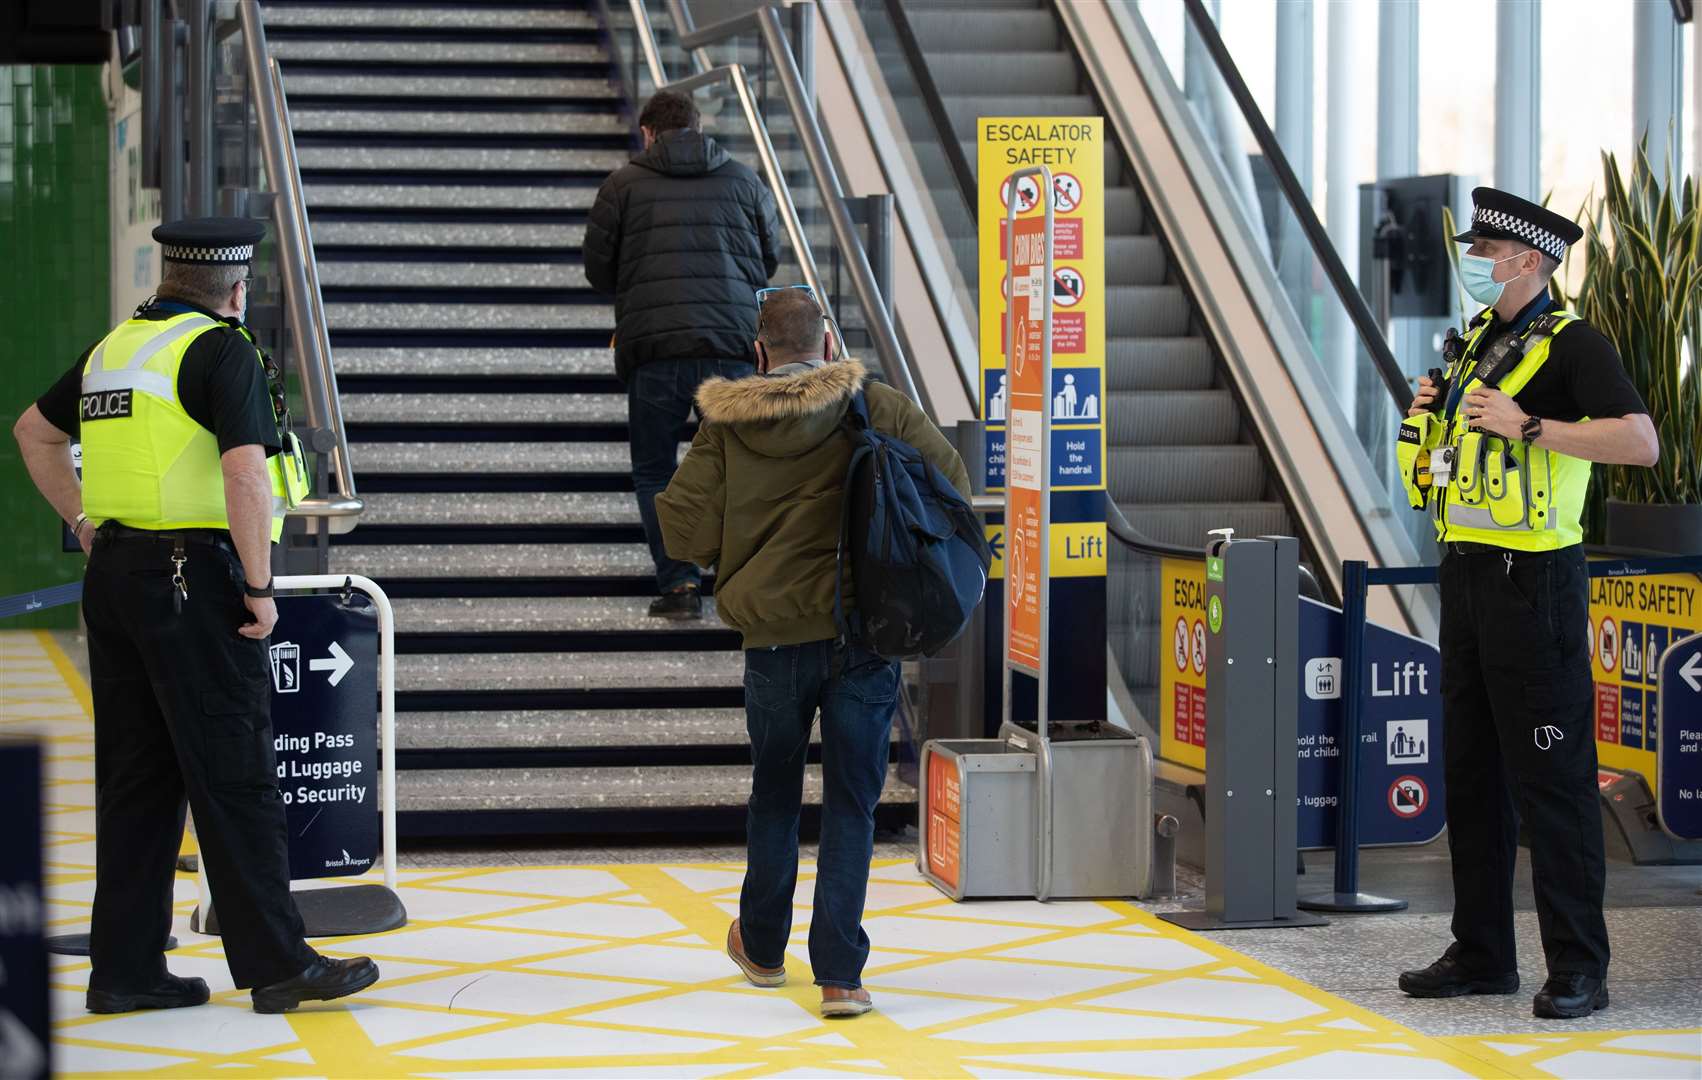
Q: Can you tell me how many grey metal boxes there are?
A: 2